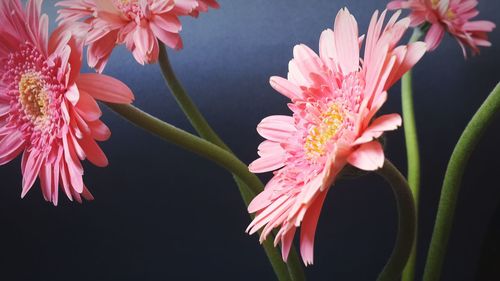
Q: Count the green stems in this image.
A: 5